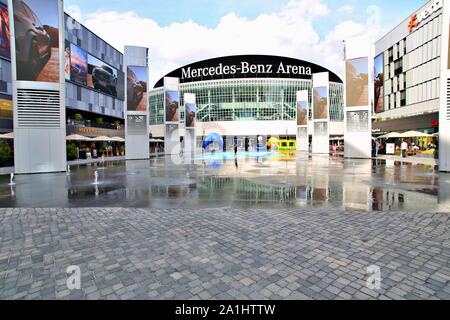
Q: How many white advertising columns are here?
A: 8